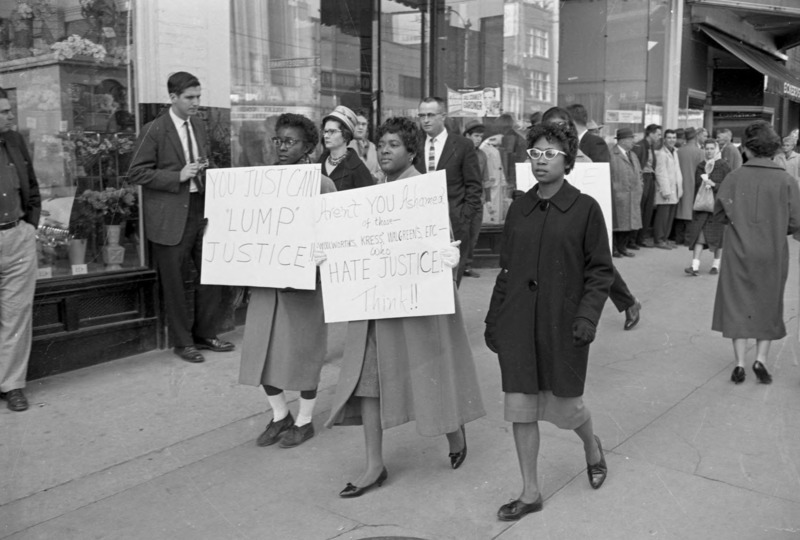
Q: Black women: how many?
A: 3